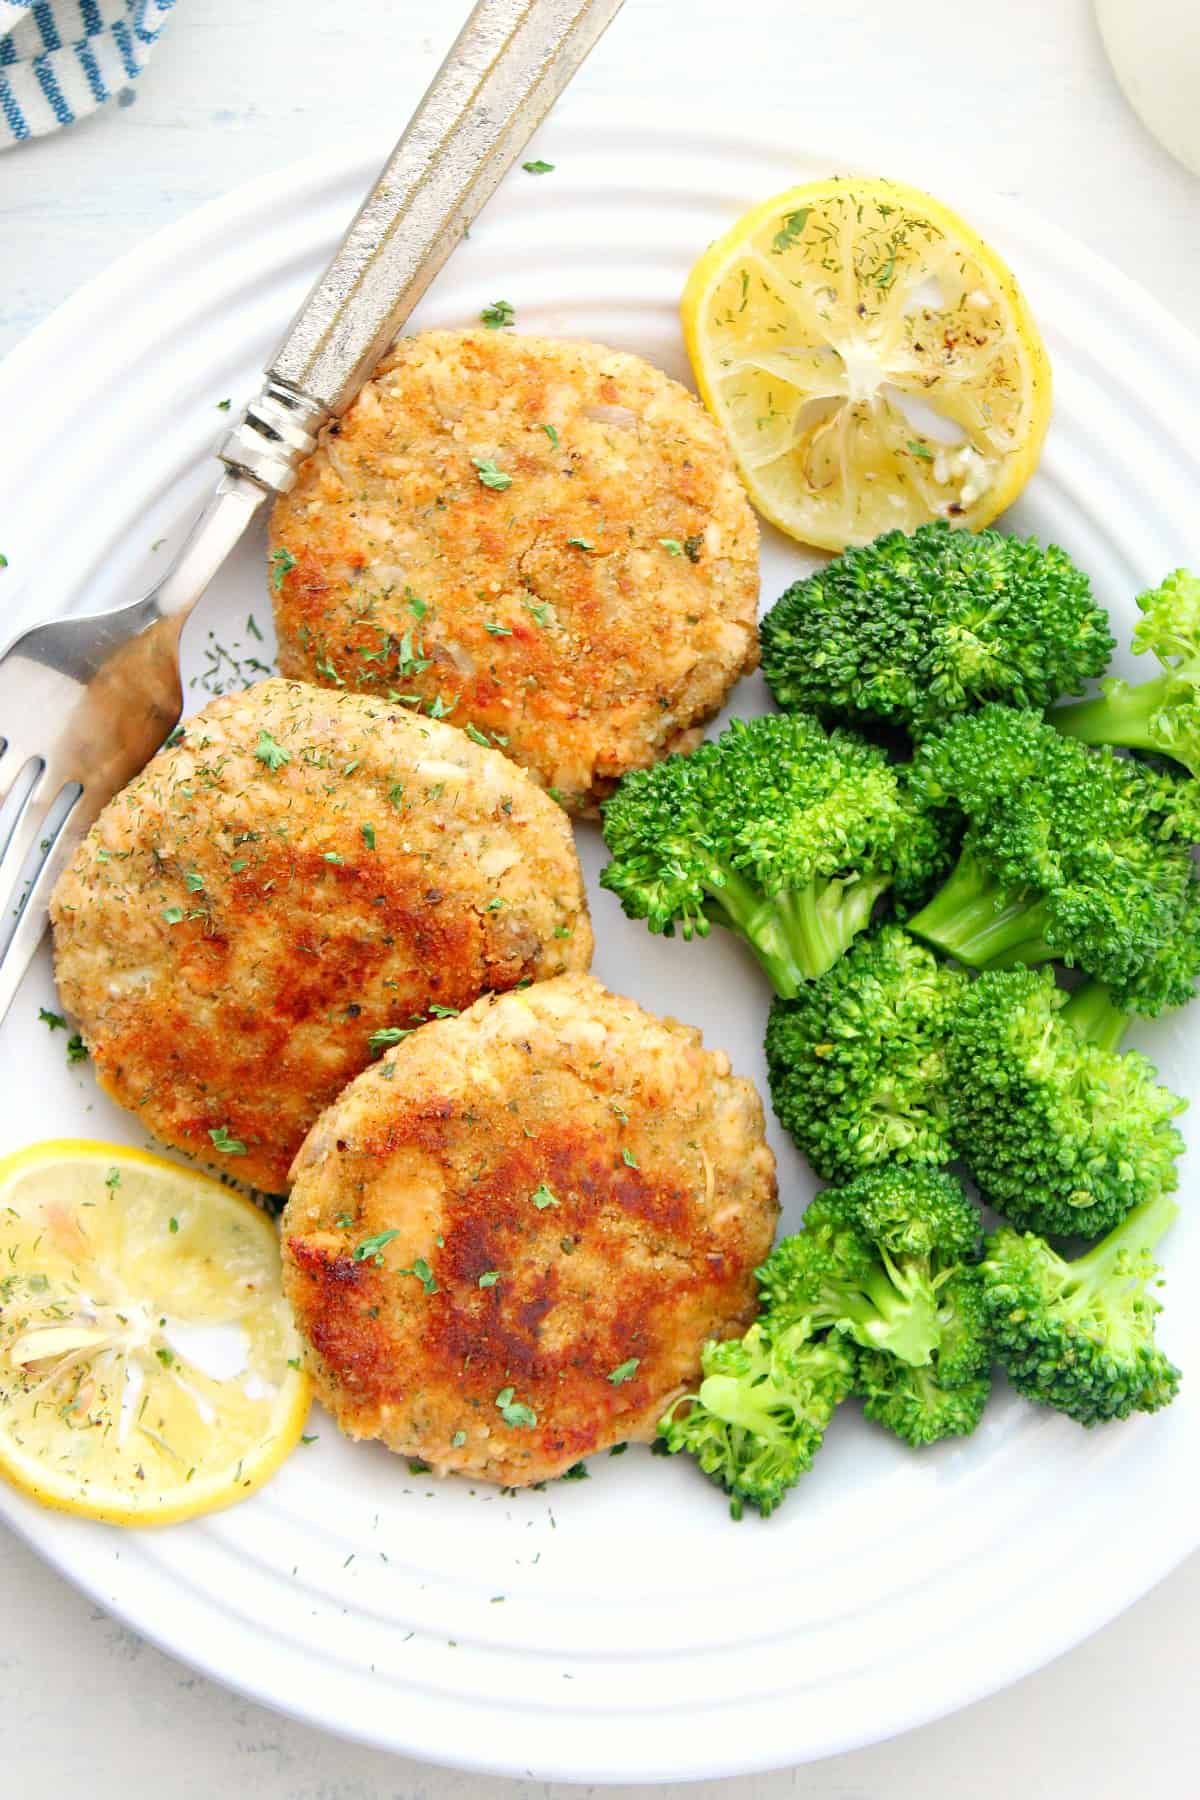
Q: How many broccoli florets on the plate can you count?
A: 9